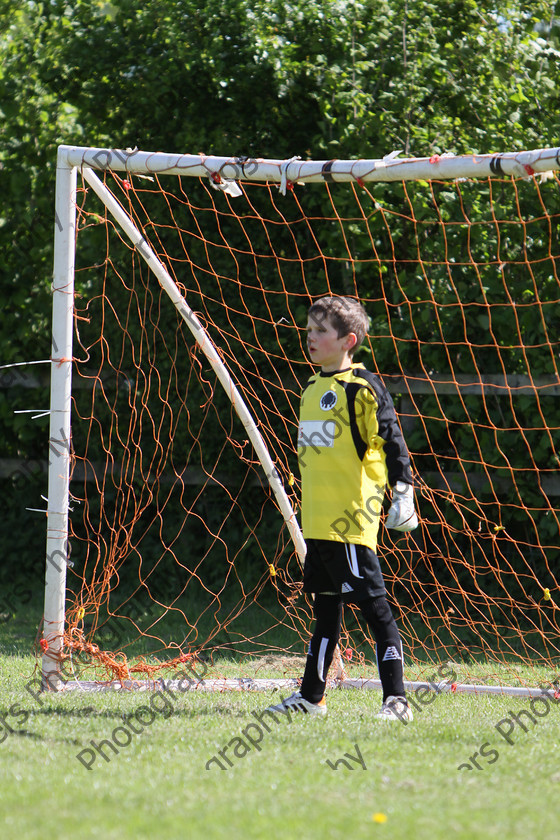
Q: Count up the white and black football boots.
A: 2